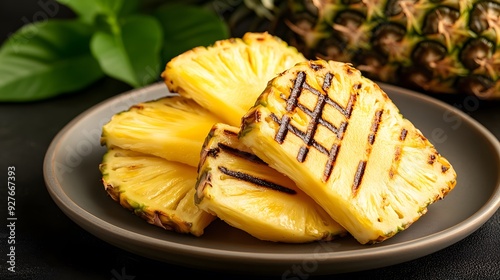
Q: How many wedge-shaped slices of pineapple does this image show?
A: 5